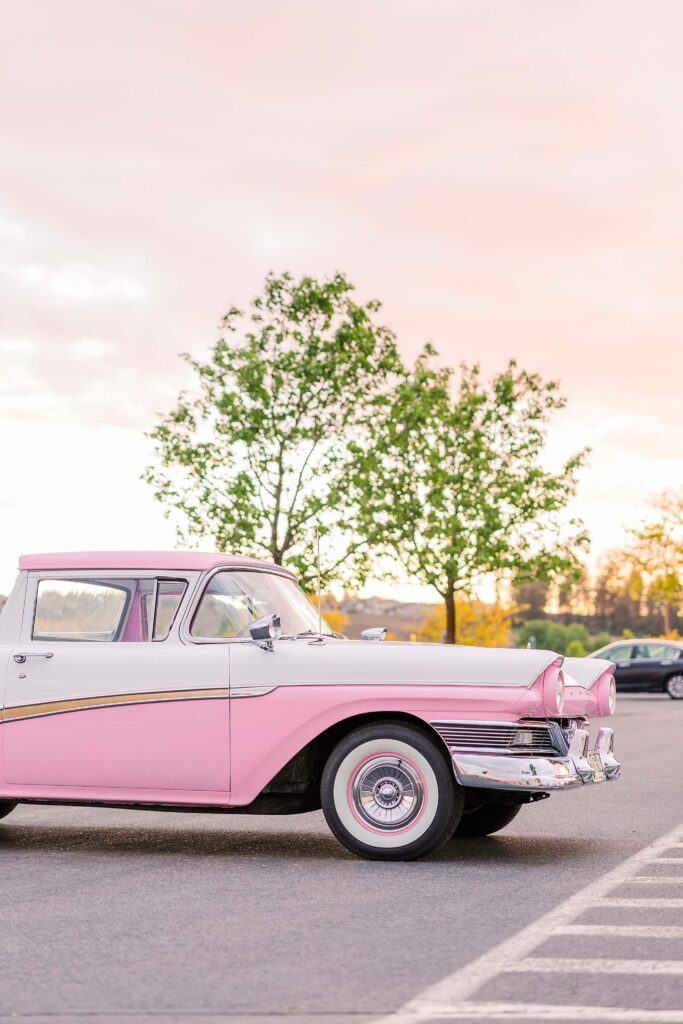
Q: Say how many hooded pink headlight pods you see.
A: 2